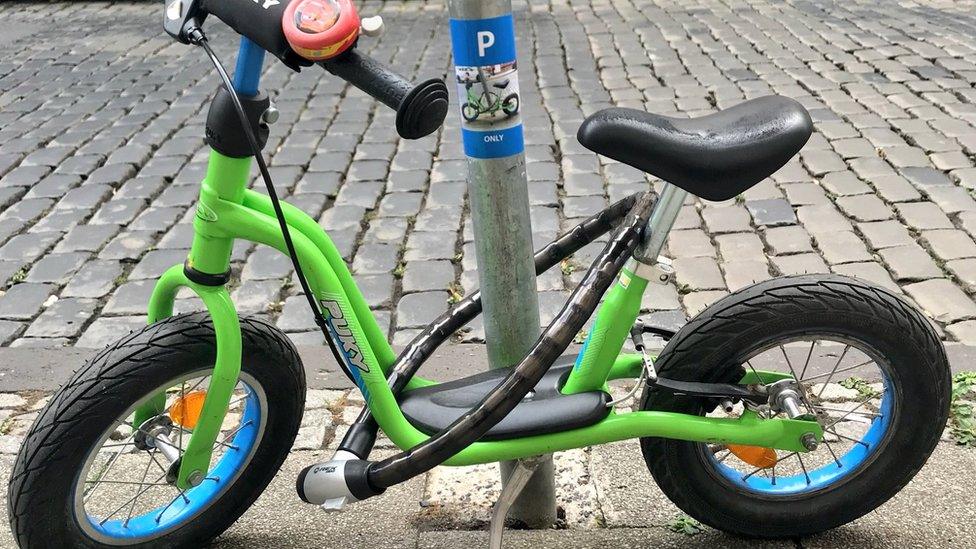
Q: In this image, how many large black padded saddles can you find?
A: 1